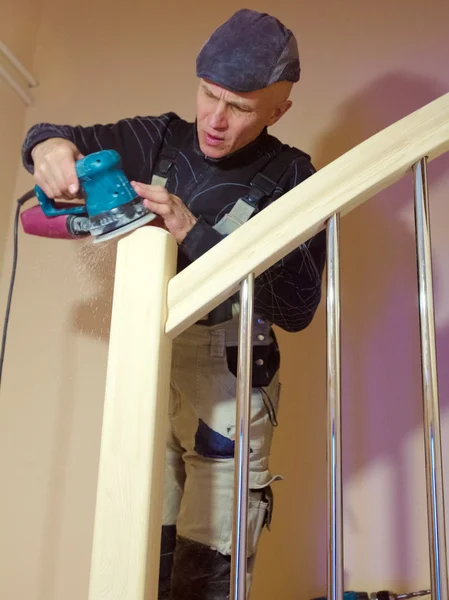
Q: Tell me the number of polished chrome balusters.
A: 3